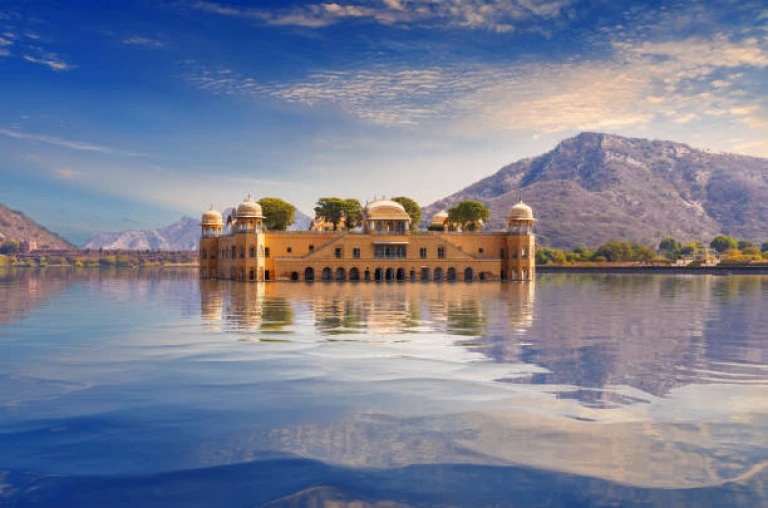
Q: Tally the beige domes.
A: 5